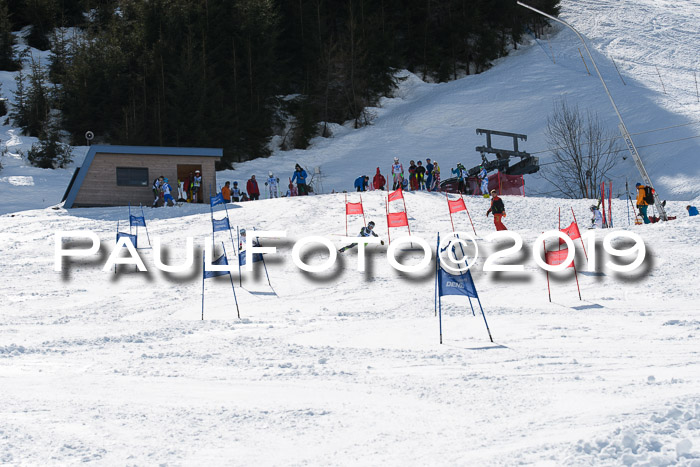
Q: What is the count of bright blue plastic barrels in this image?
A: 0